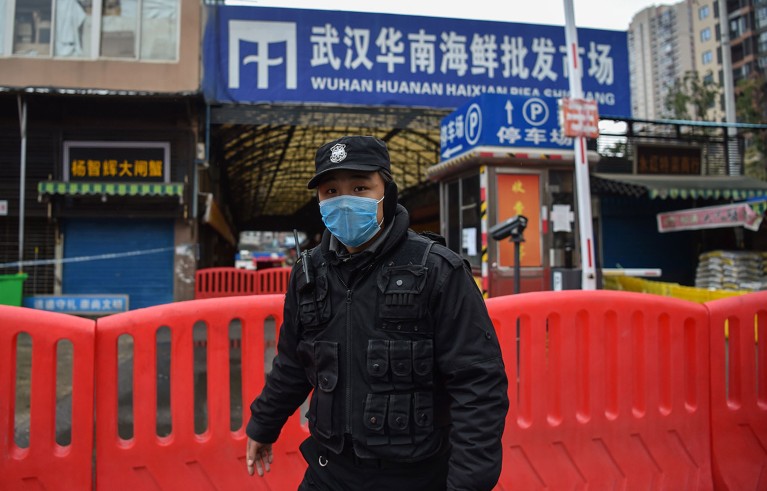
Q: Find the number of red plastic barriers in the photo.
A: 6